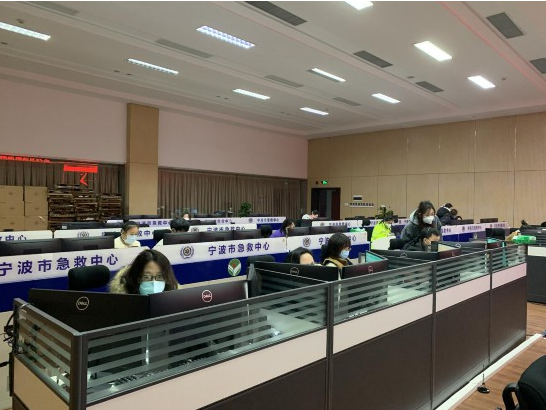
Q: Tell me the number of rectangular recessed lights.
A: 10